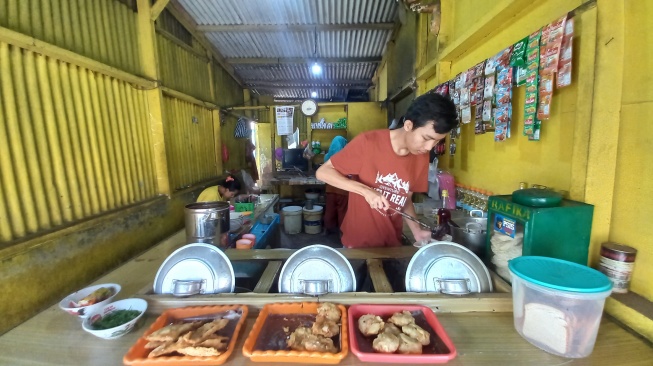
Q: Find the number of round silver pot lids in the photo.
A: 3